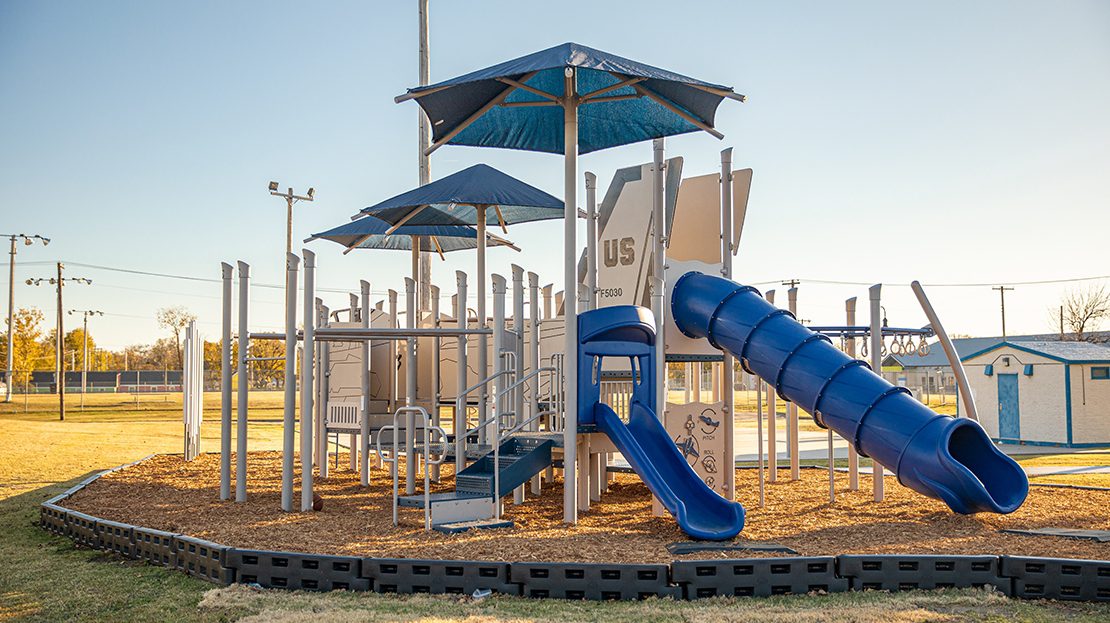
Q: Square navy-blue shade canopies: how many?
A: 3